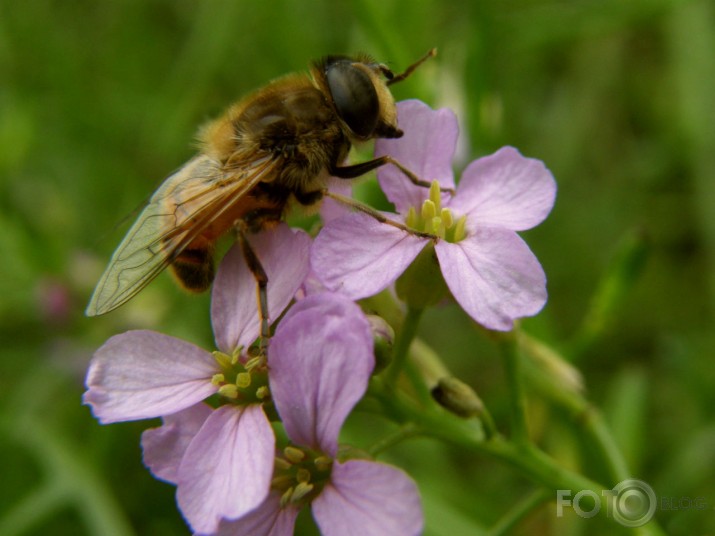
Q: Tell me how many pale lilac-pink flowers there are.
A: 3